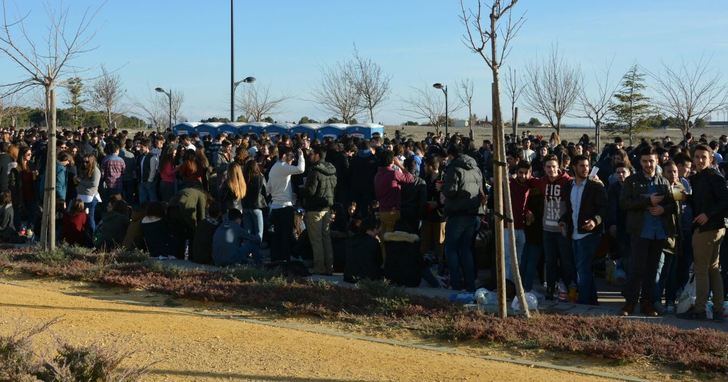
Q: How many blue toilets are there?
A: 8